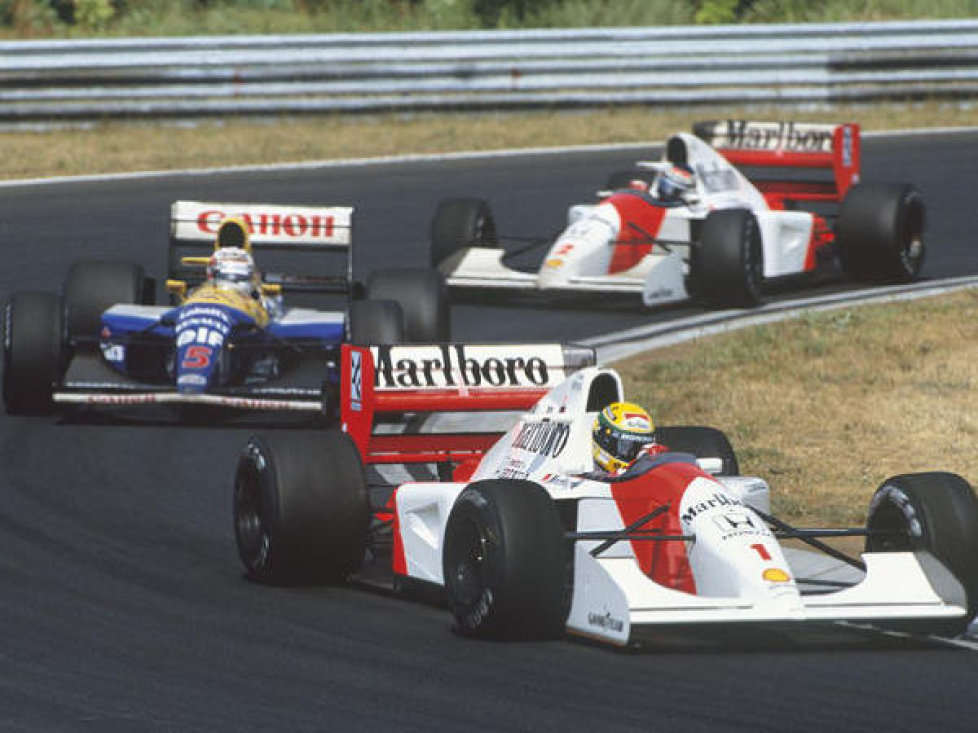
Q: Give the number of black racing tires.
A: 12